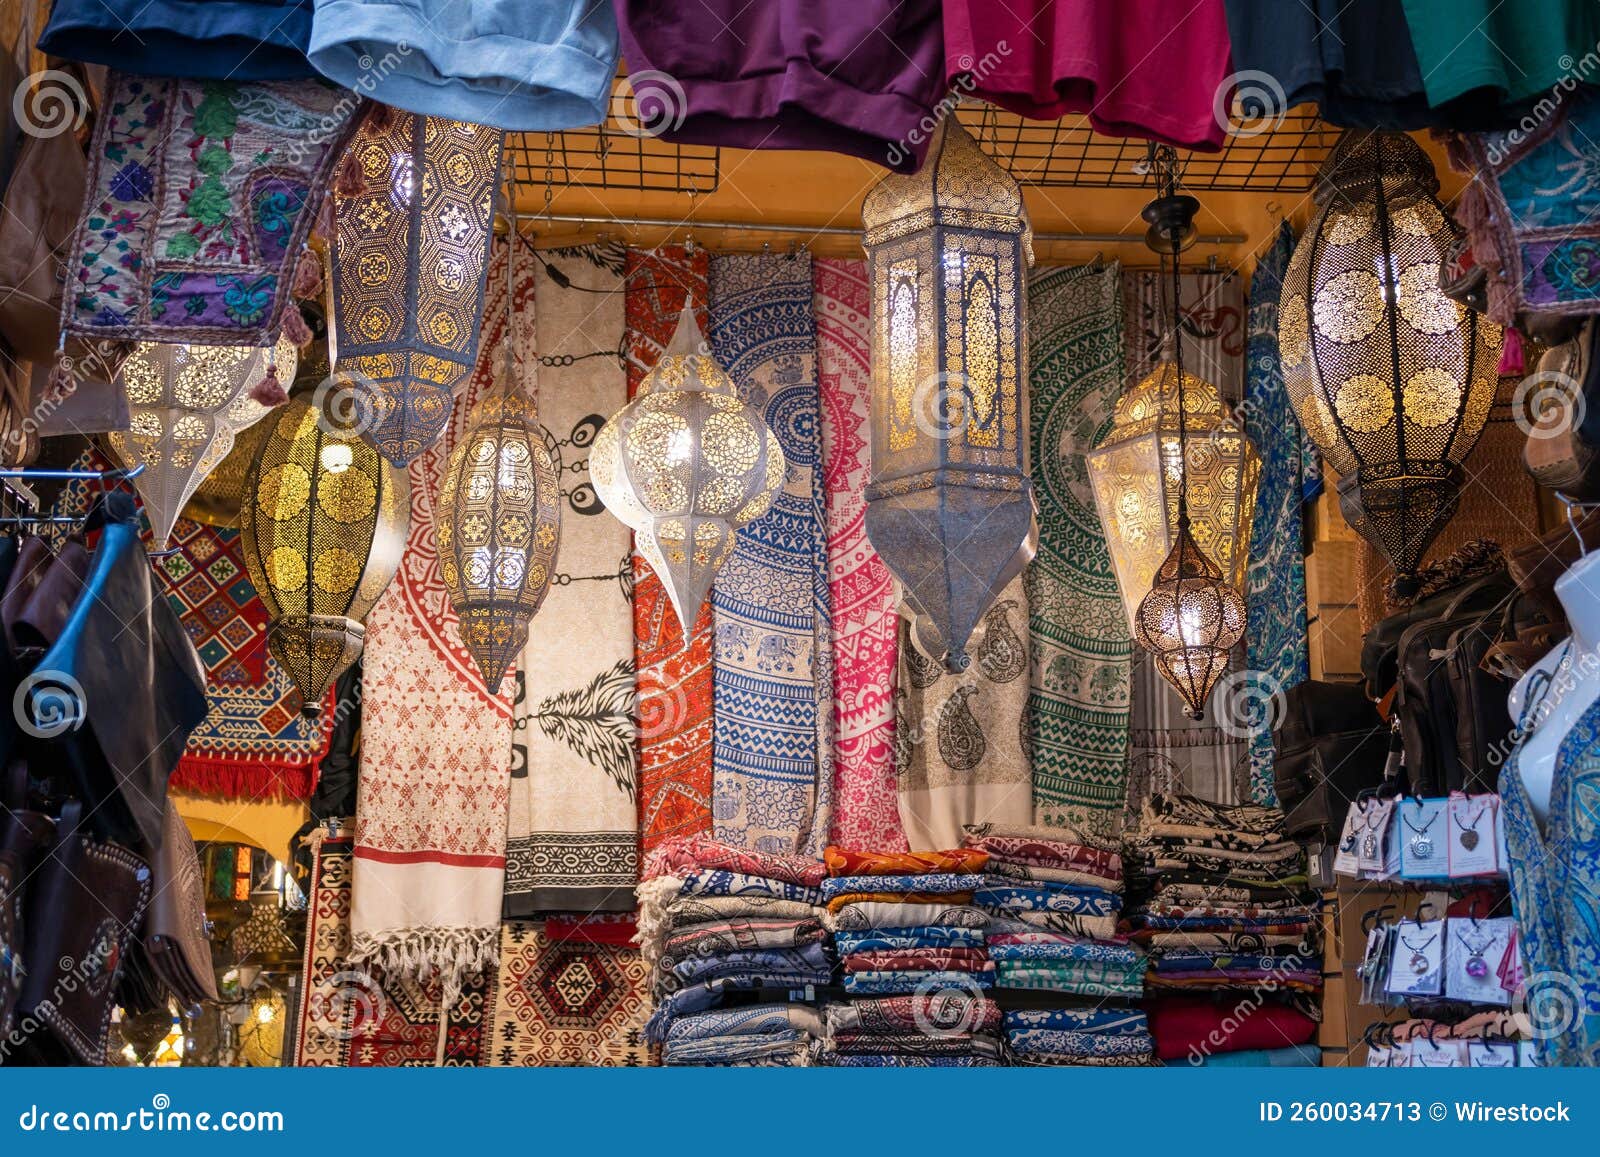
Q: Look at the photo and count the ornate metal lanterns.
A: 9